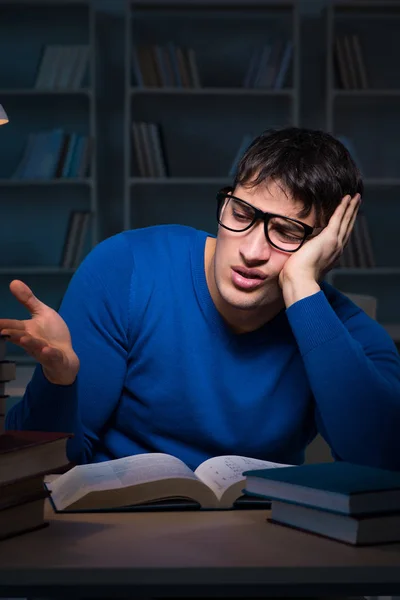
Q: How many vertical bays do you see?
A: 3